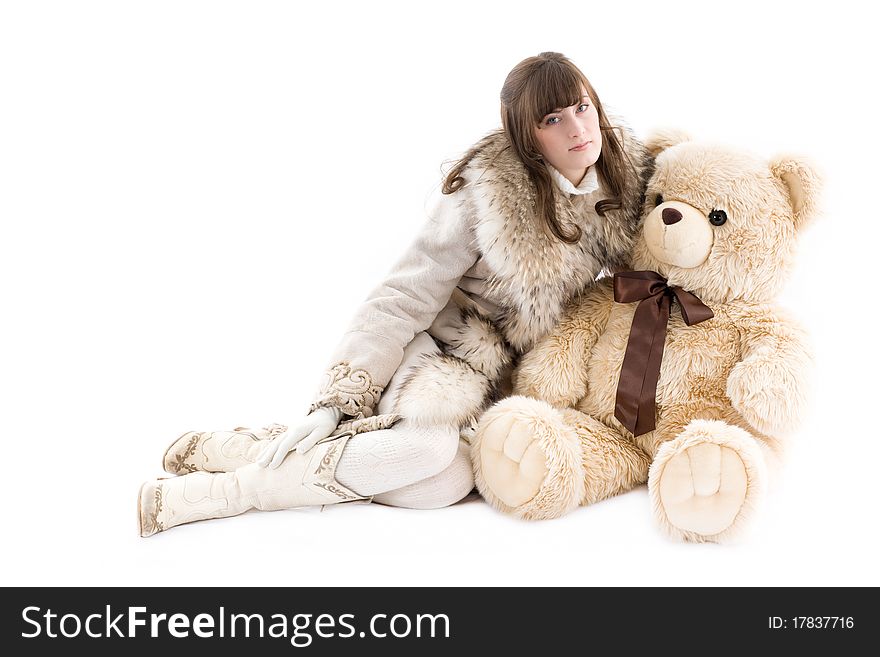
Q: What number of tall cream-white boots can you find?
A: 2